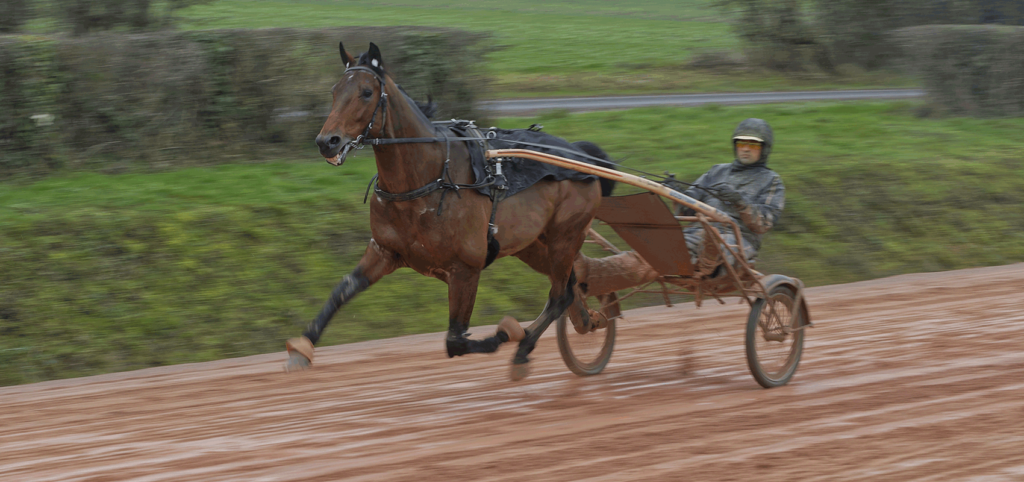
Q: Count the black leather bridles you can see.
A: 1